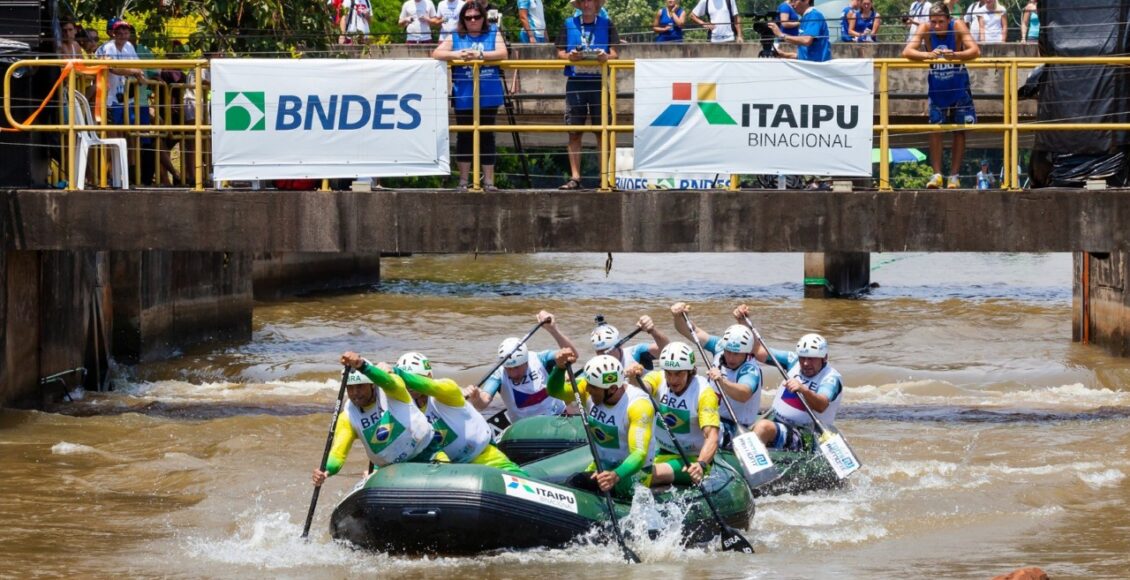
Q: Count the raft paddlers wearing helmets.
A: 8